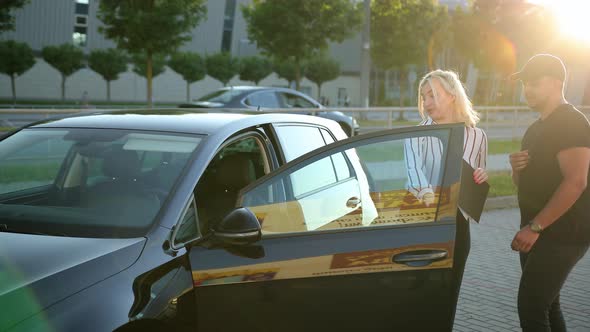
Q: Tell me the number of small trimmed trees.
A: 9